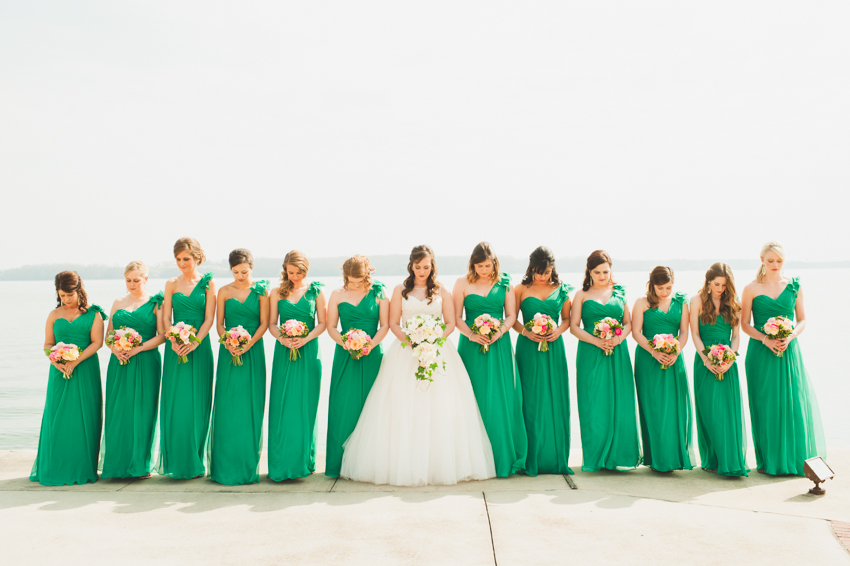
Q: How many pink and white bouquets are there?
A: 12